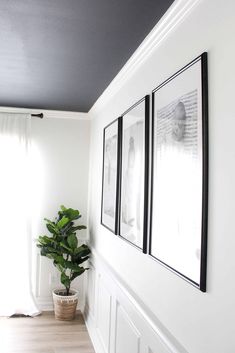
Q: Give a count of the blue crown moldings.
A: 0